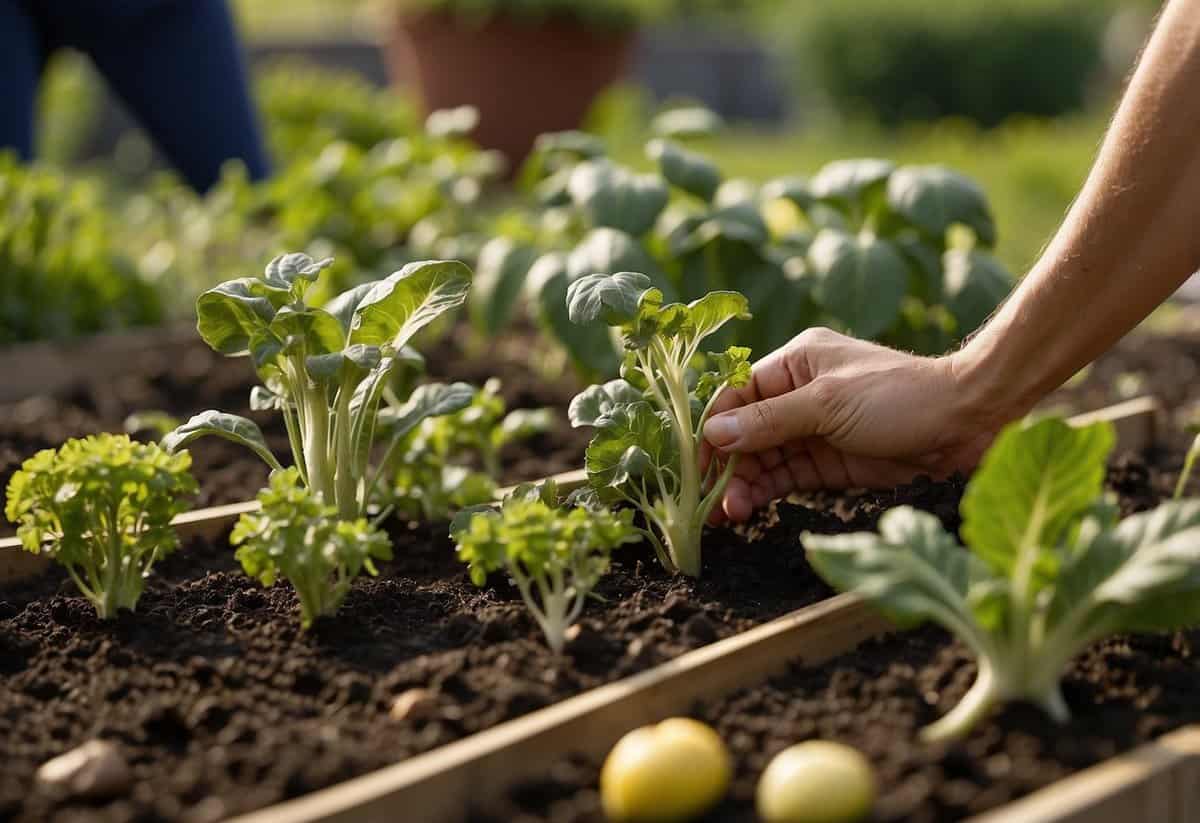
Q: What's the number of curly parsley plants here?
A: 3